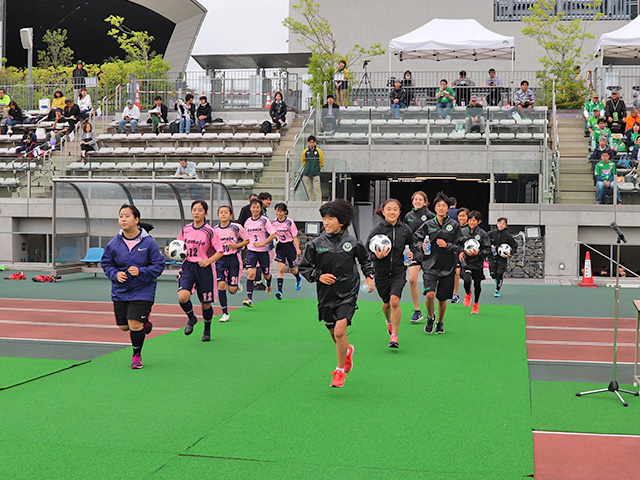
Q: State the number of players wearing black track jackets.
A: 7